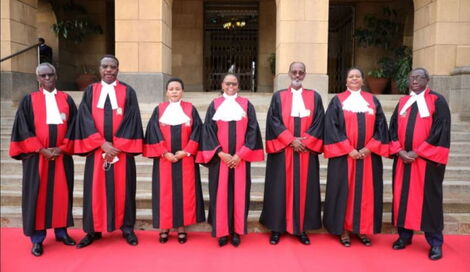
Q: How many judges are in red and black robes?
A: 7